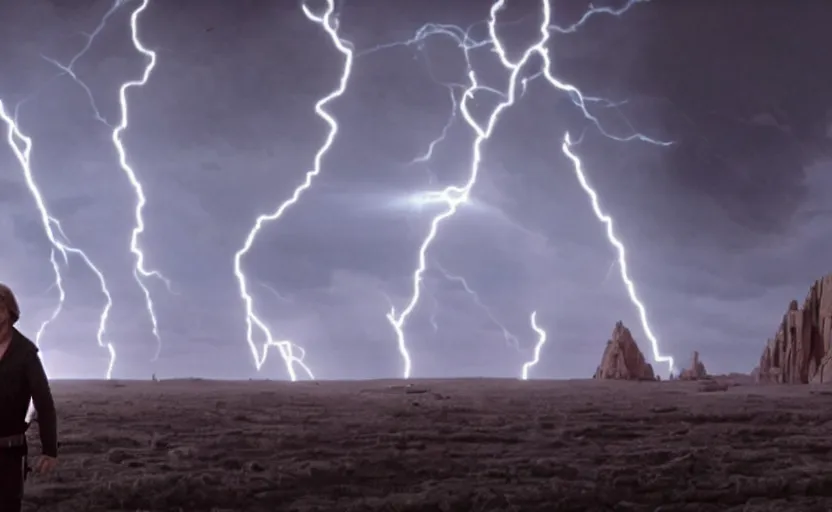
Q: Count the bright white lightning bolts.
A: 6